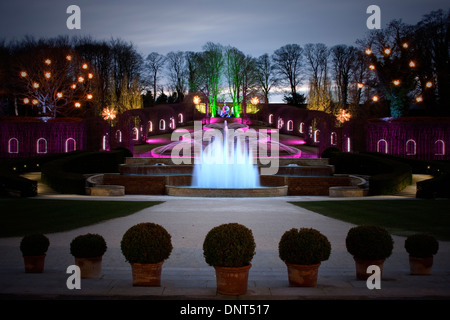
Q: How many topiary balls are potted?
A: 7